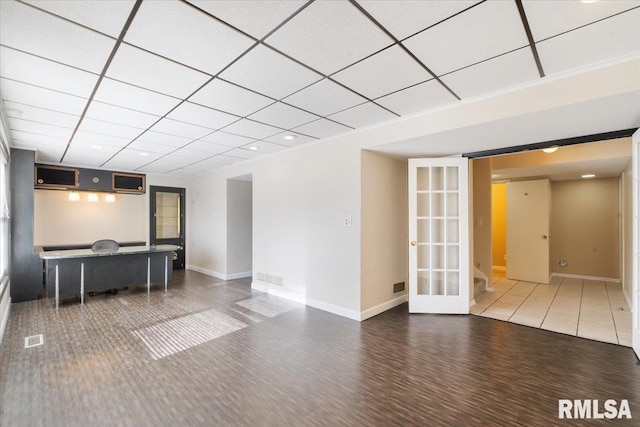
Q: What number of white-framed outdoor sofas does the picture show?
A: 0